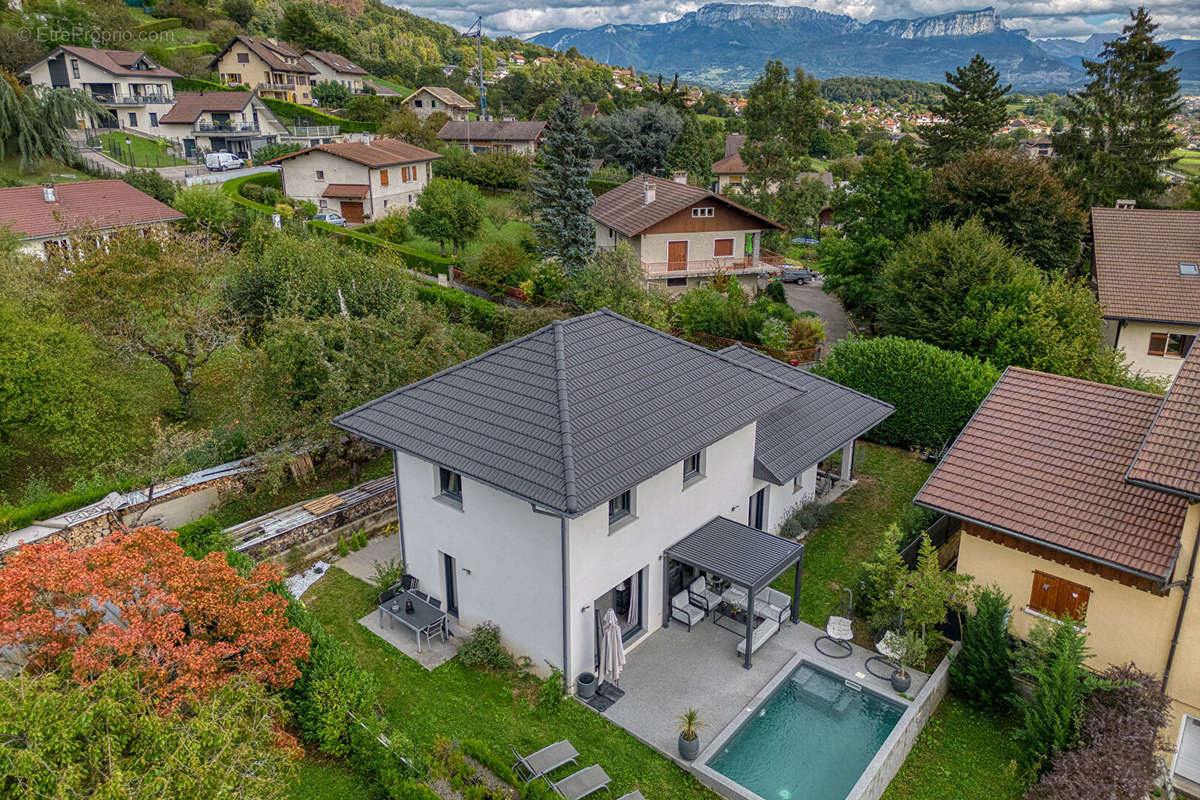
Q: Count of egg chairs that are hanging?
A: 2